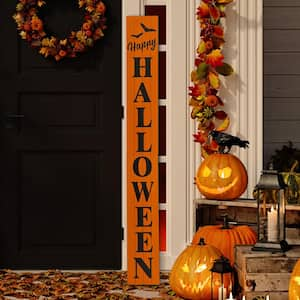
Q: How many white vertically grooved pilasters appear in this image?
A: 1